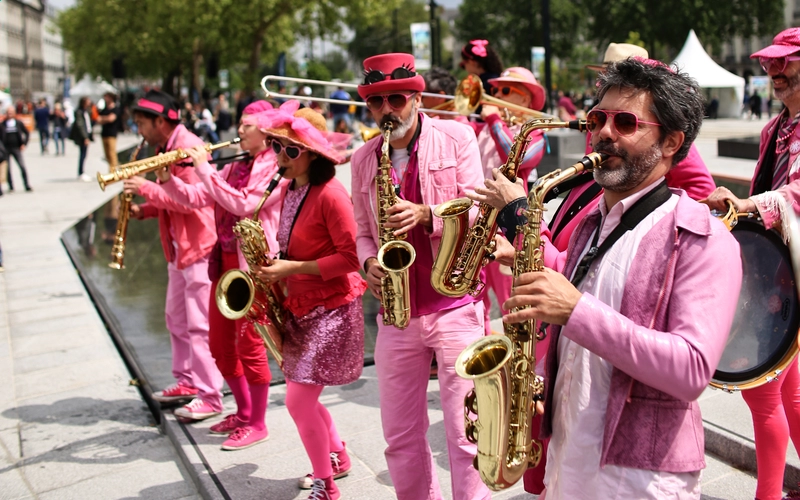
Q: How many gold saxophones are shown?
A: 6